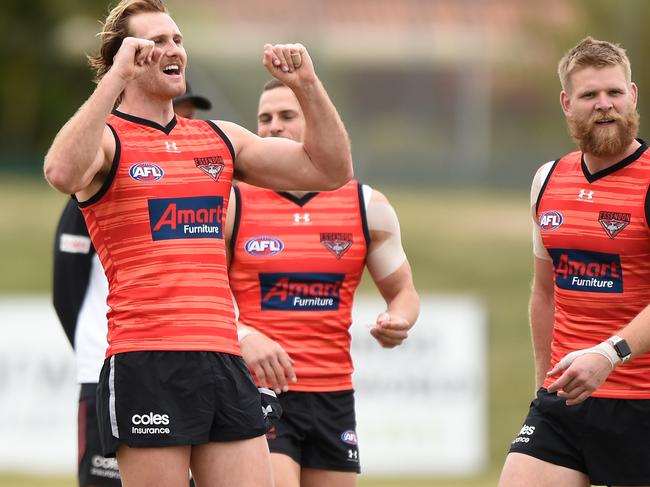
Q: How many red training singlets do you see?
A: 3